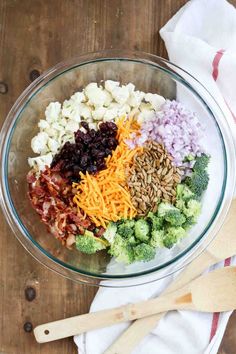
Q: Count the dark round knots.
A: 4